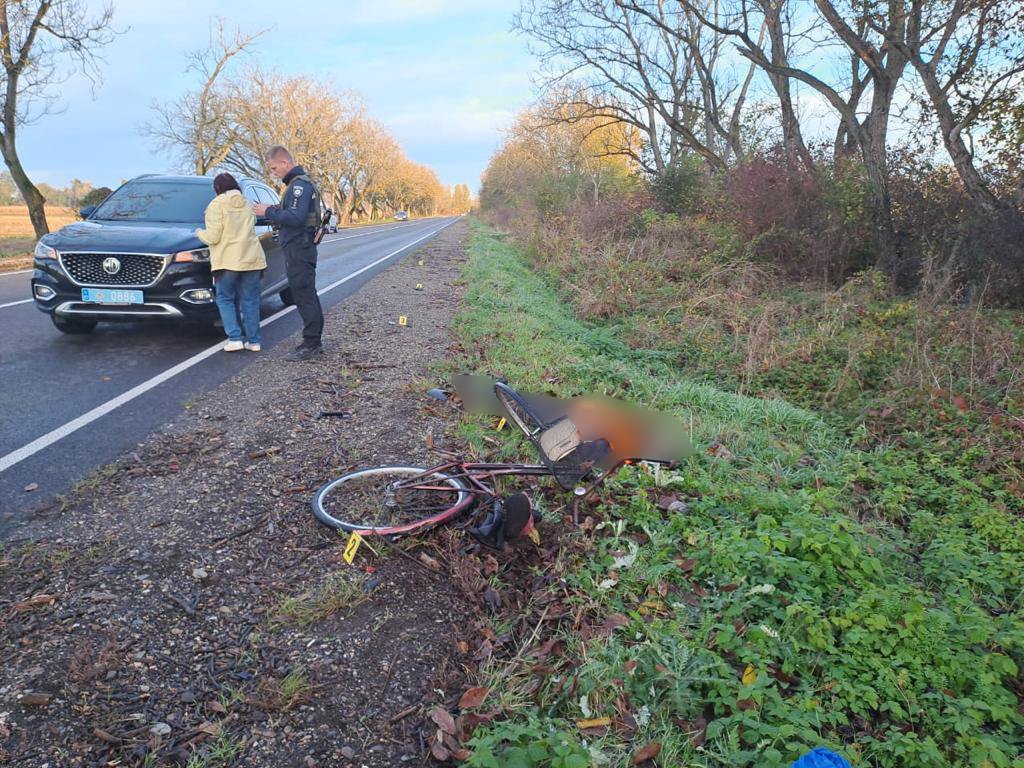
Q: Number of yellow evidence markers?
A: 5